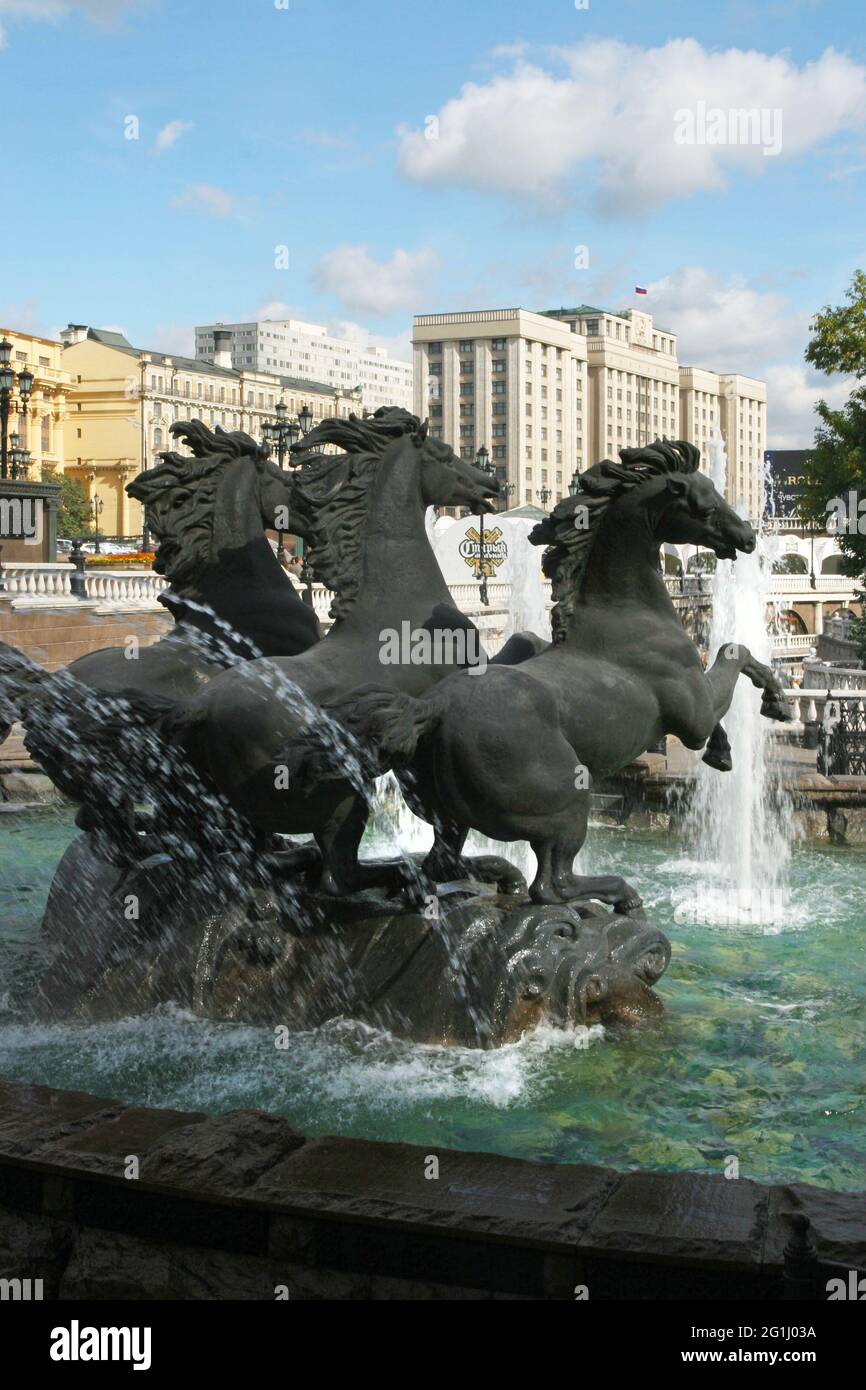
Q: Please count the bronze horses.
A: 3